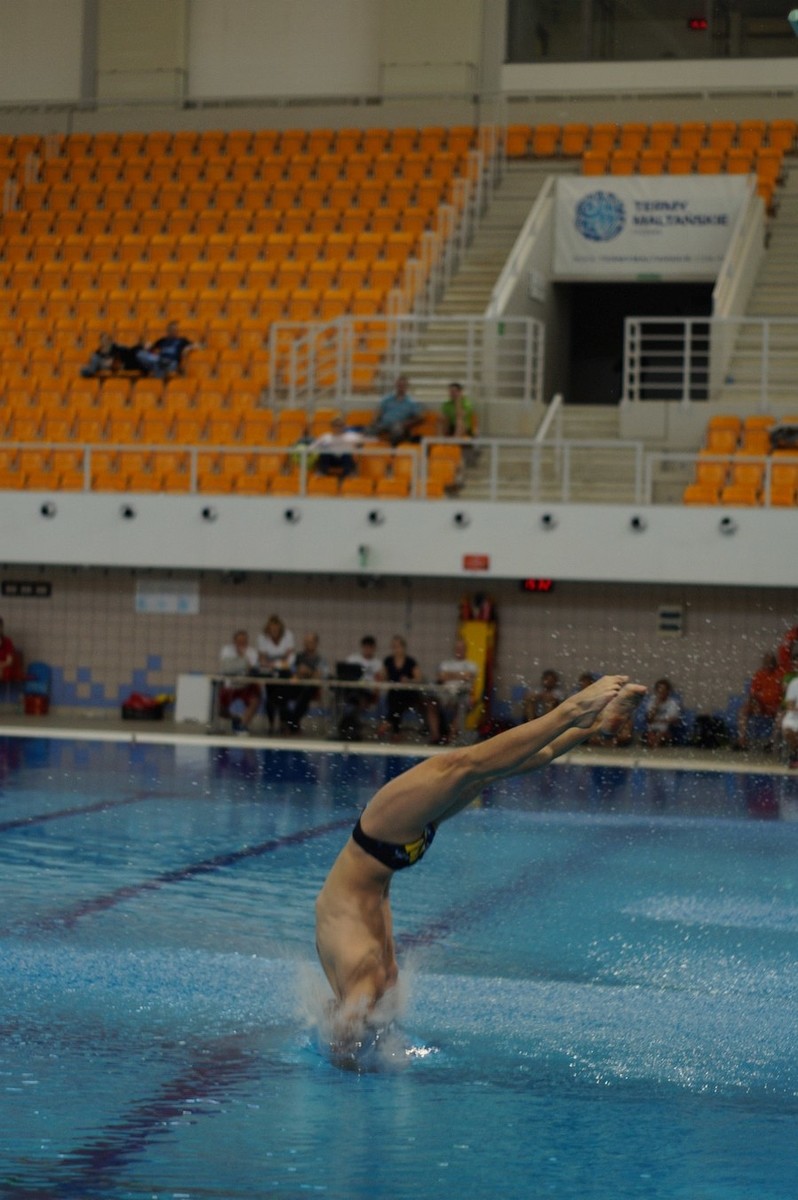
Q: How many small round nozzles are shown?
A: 9